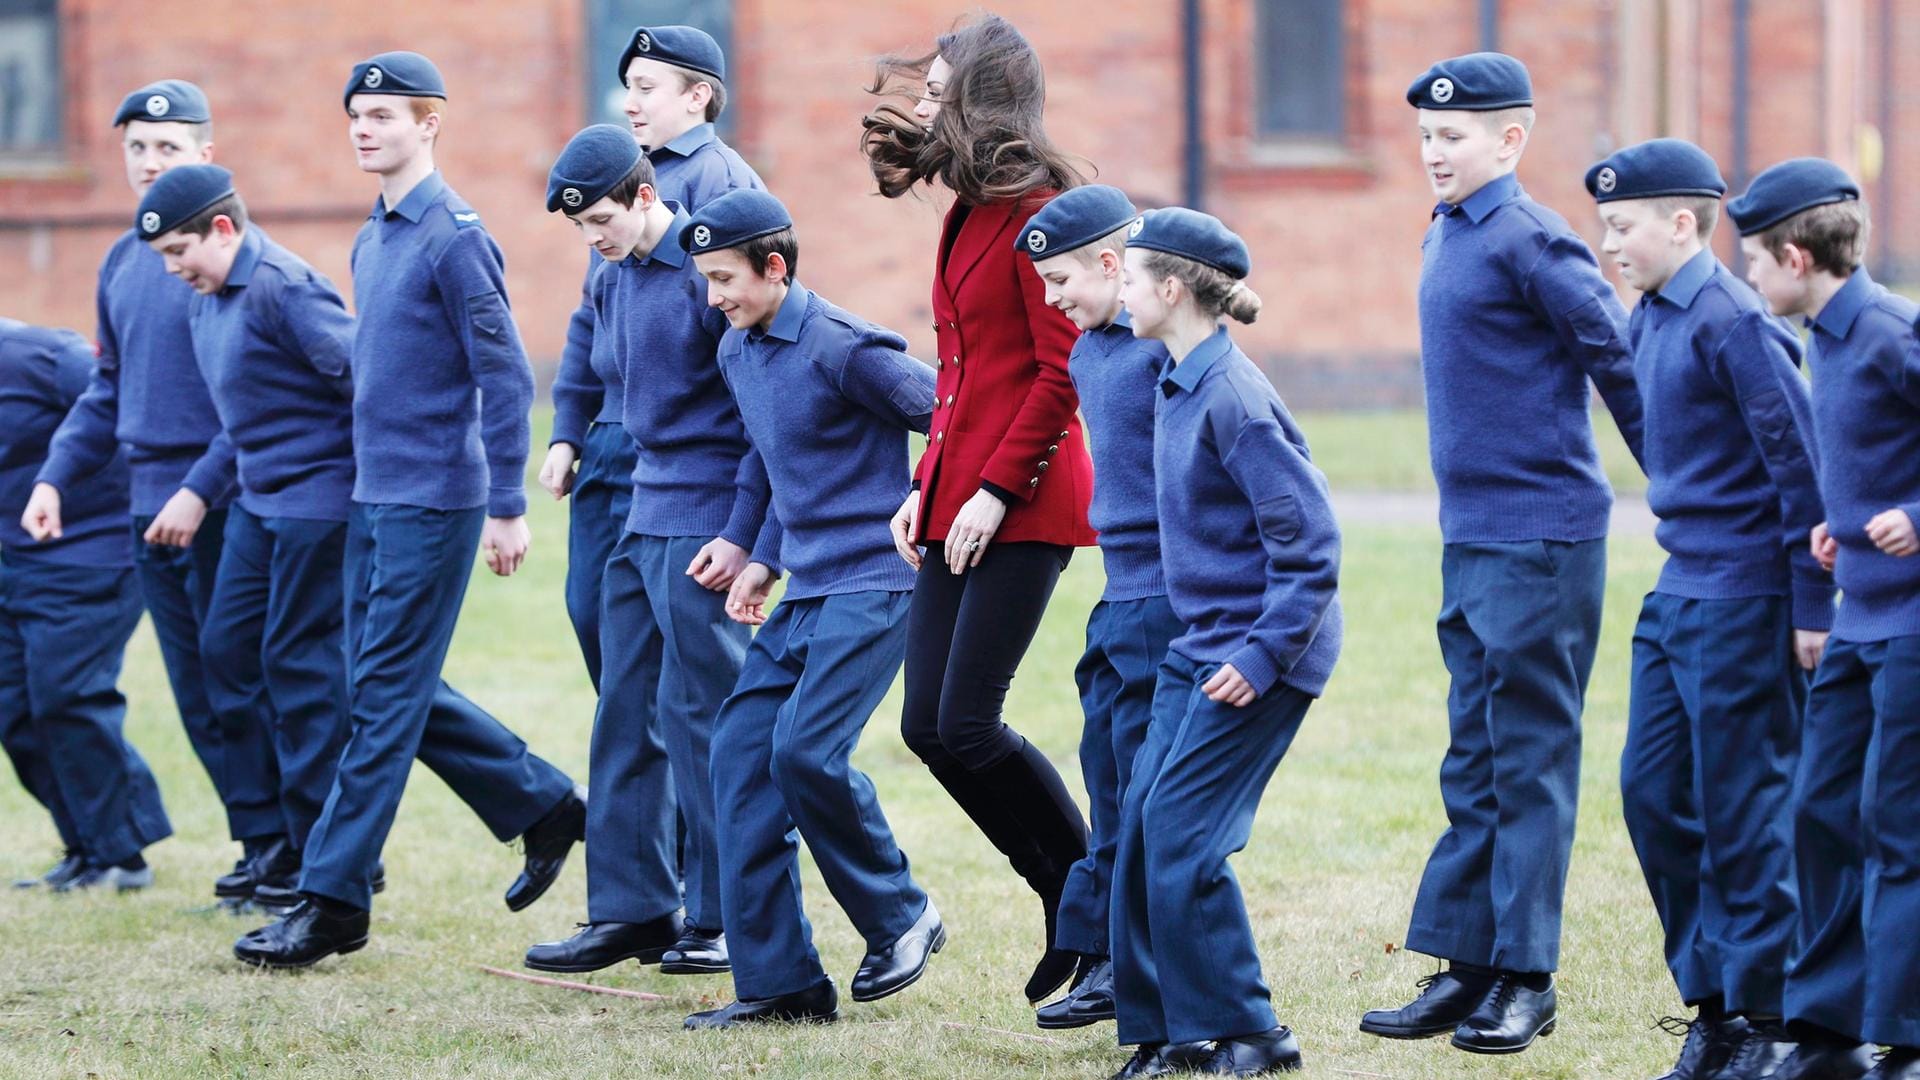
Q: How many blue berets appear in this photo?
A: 11